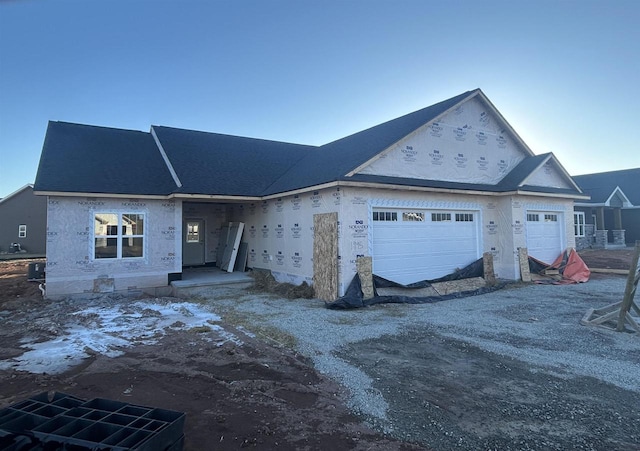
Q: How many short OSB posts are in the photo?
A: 3